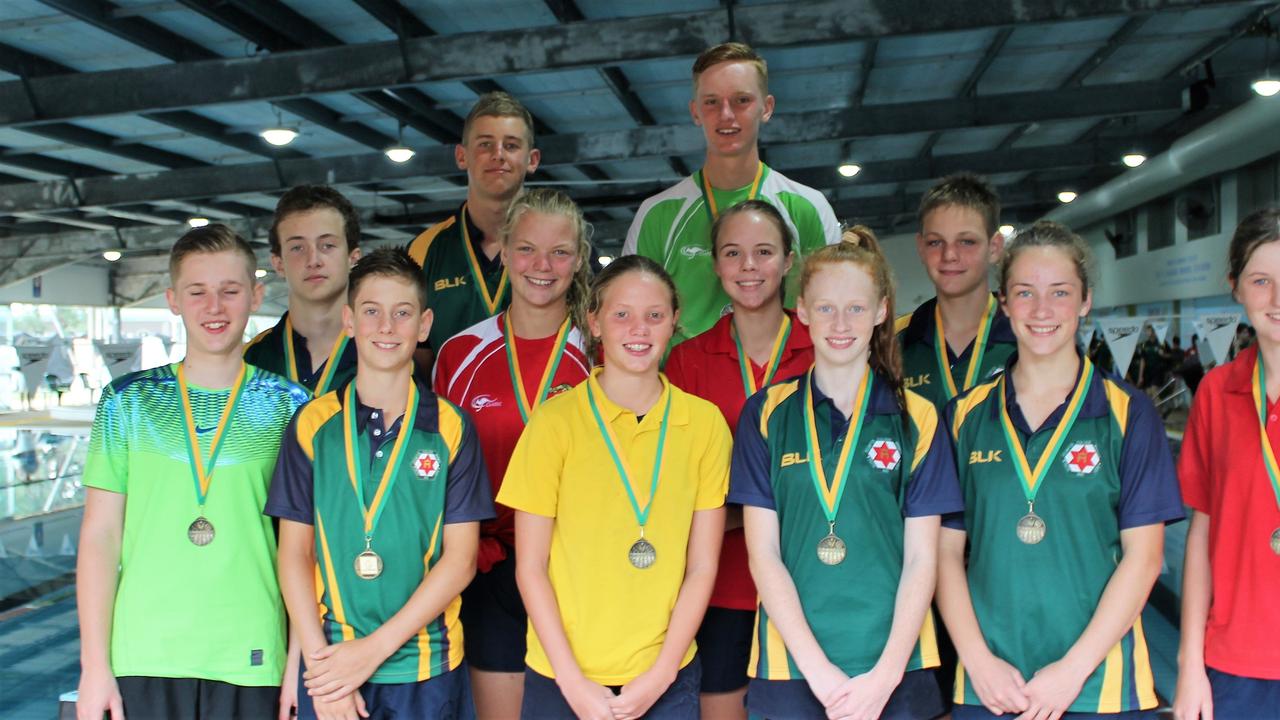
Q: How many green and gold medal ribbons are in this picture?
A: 12